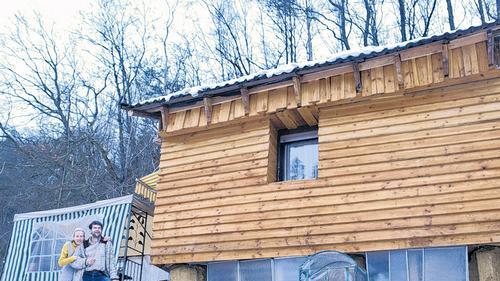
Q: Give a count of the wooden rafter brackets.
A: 8